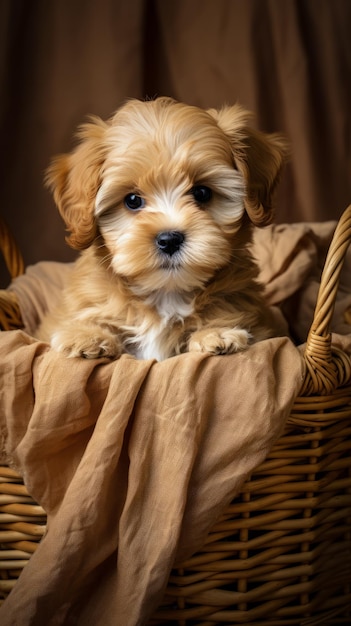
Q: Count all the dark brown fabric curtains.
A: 1